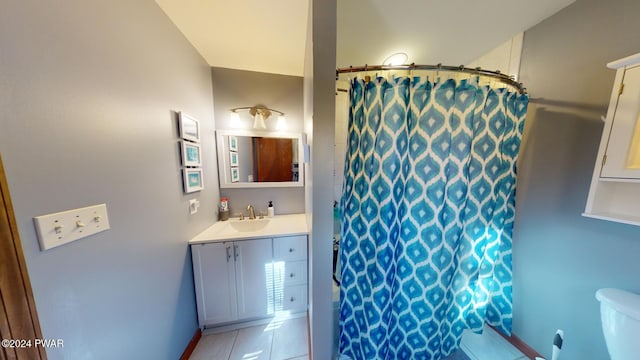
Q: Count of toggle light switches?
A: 3